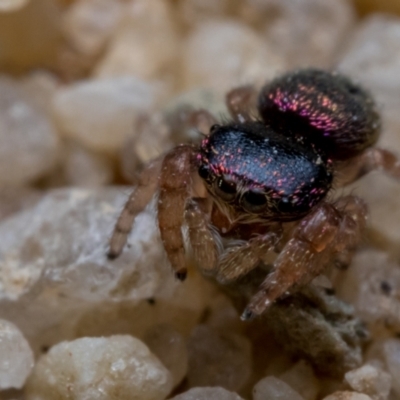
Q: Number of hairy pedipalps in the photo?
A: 2